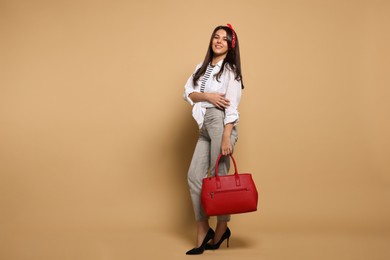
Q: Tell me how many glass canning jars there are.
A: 0